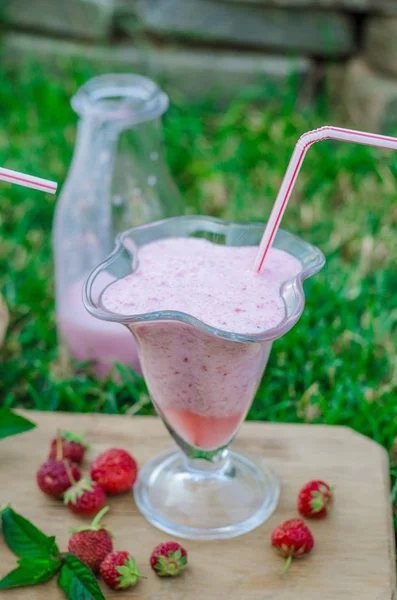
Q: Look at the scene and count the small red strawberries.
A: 9